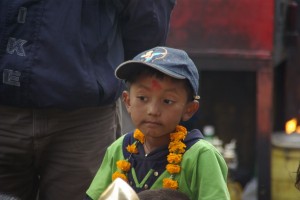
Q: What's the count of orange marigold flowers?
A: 10